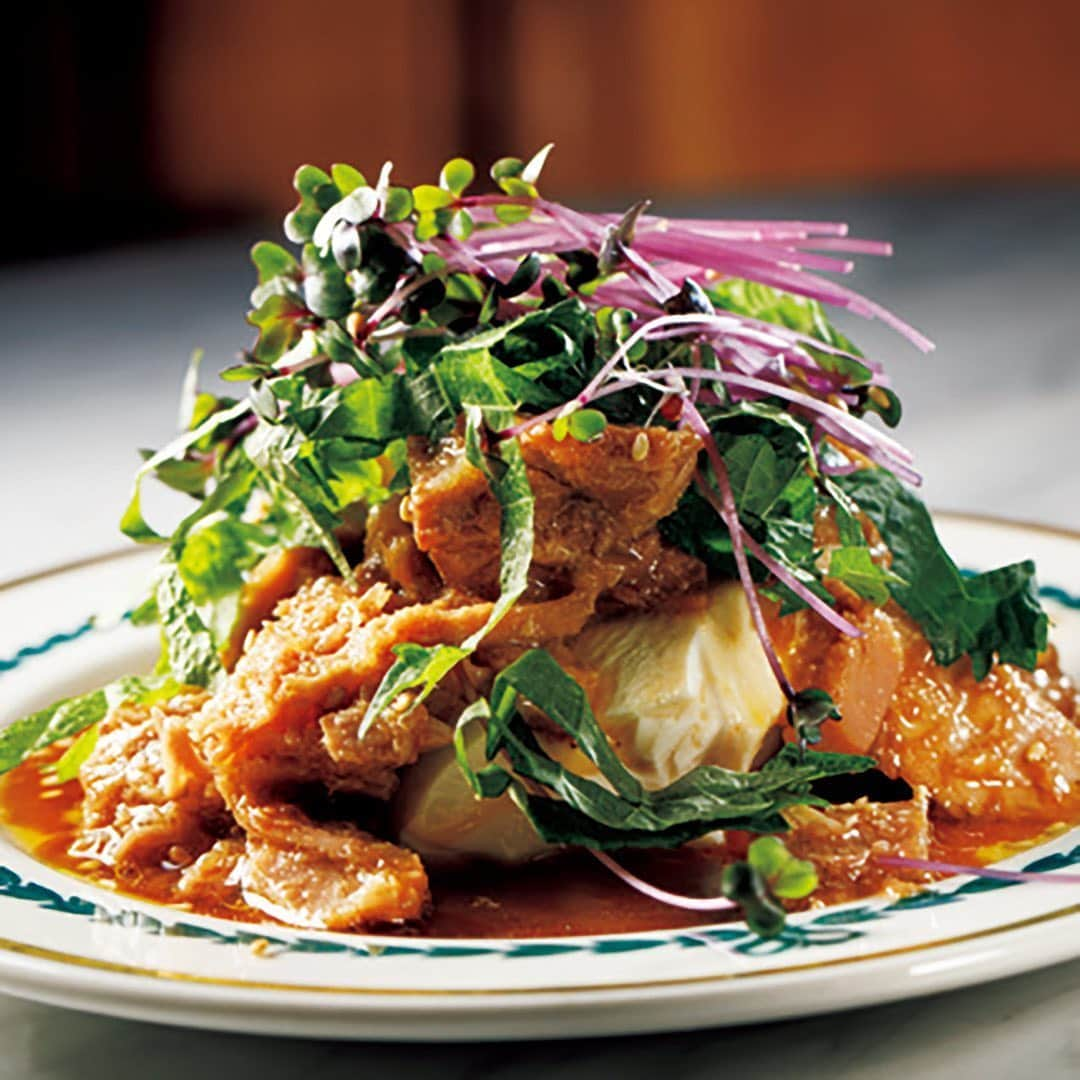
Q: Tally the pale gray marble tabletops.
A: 1